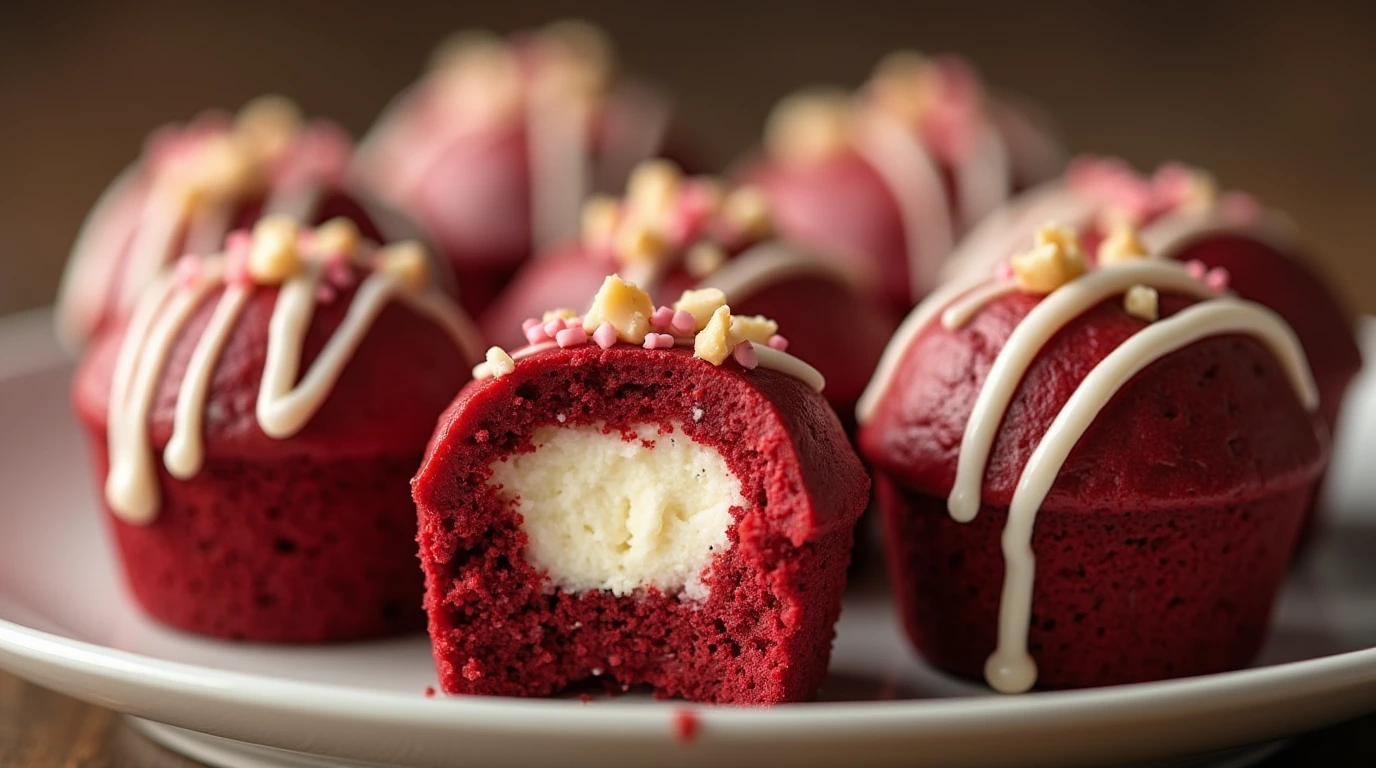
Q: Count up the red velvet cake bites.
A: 8